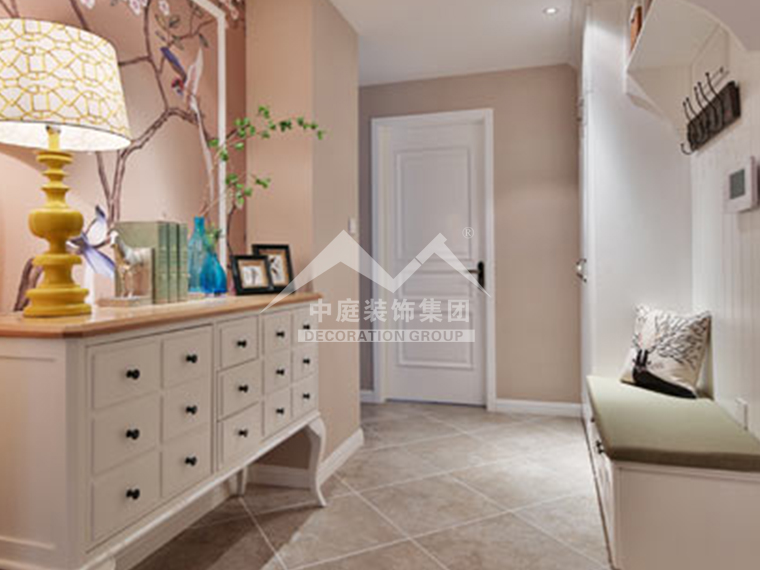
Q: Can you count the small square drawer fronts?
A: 15